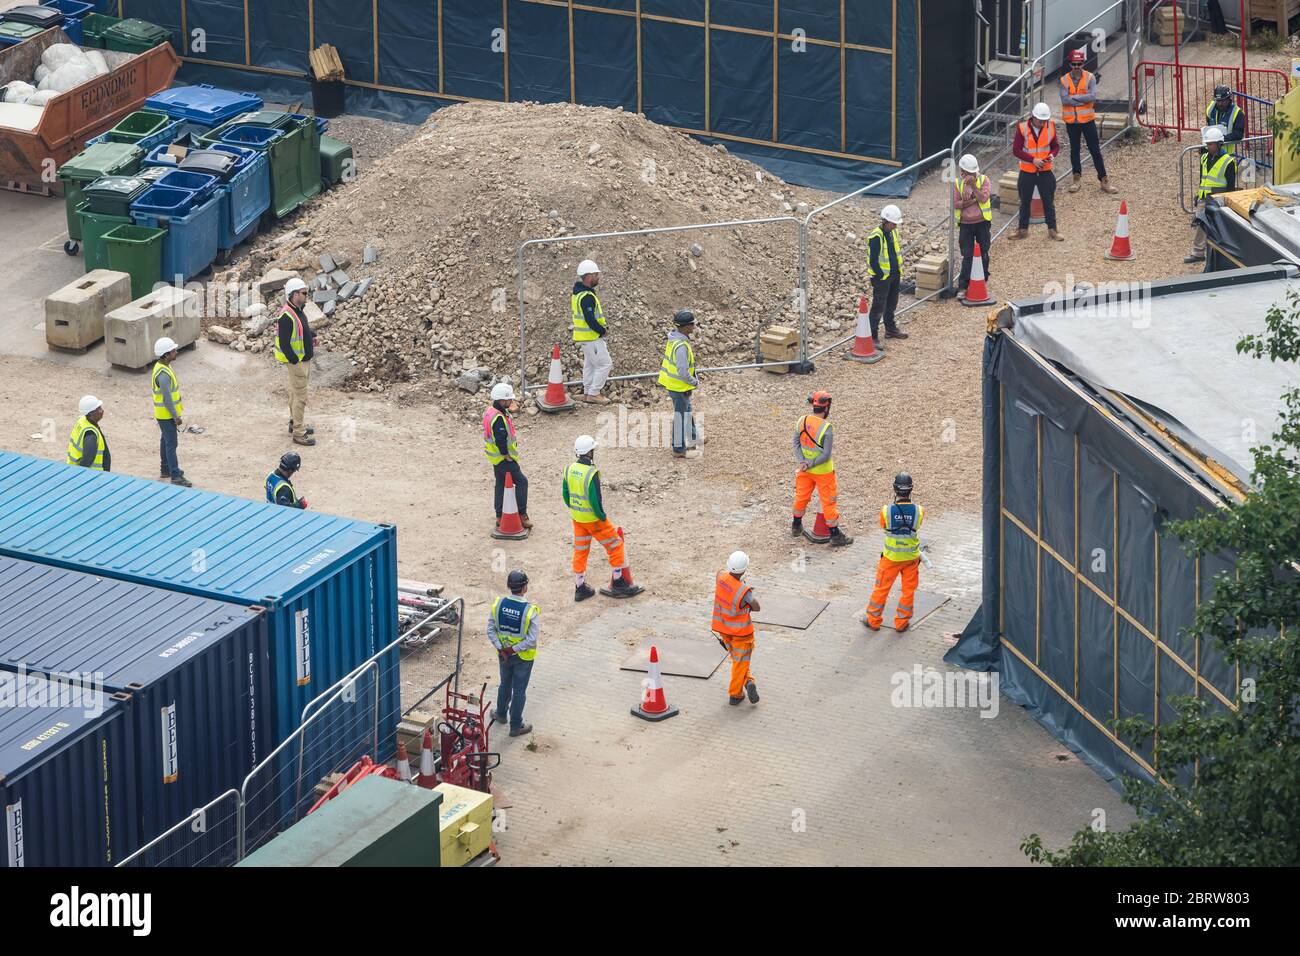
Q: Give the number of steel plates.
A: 3